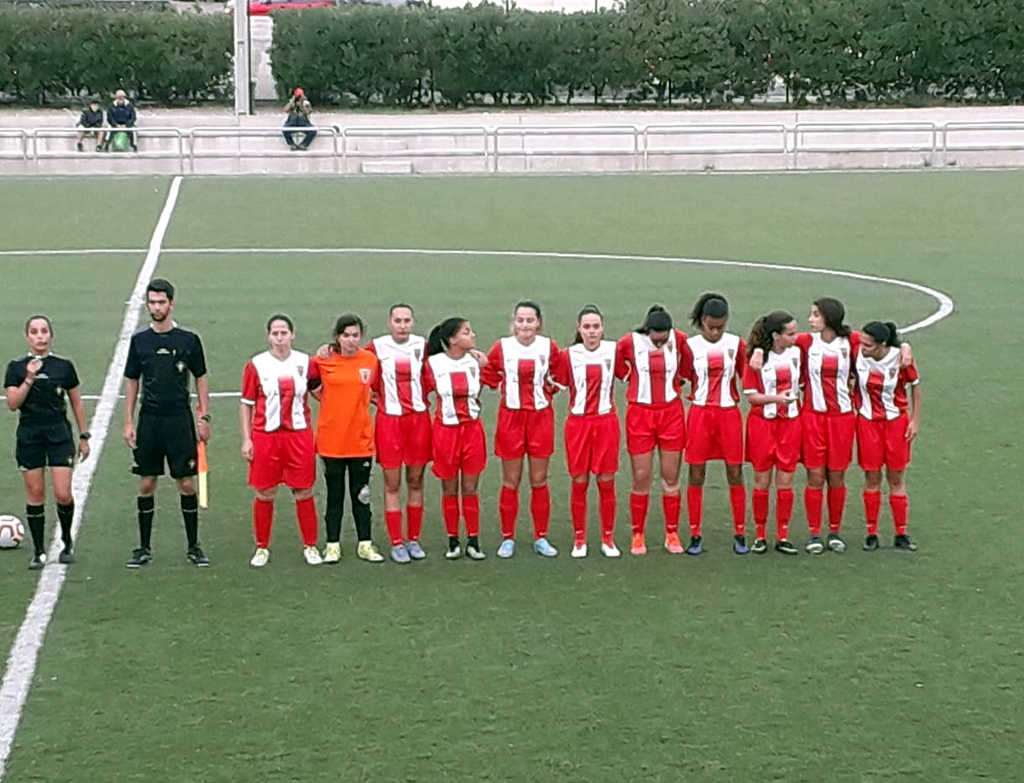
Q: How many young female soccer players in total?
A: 11